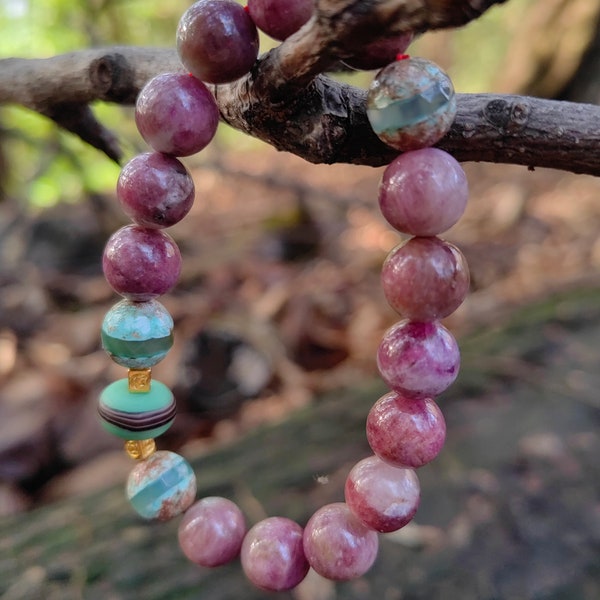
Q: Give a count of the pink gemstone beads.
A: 14